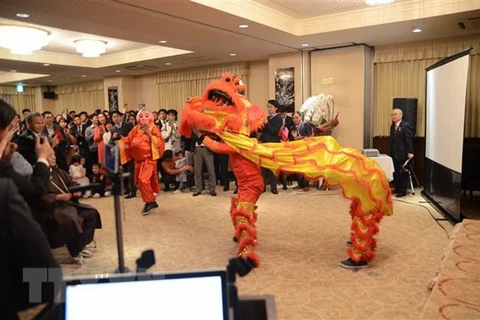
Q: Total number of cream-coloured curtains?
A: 4